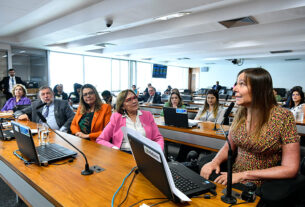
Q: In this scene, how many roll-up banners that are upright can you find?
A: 0